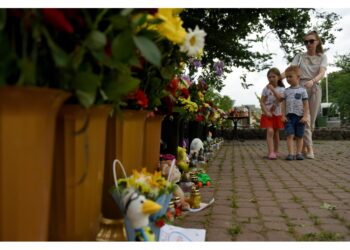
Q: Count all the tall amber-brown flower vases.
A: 4